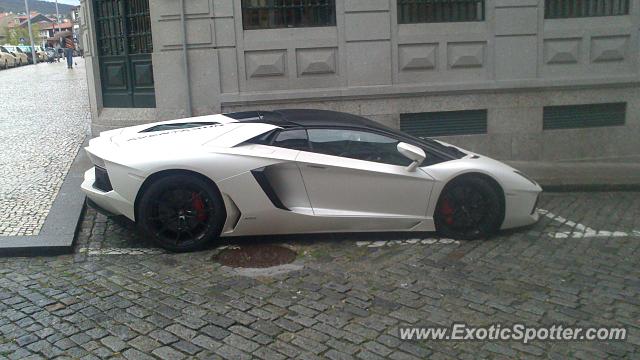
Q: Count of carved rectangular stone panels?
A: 6